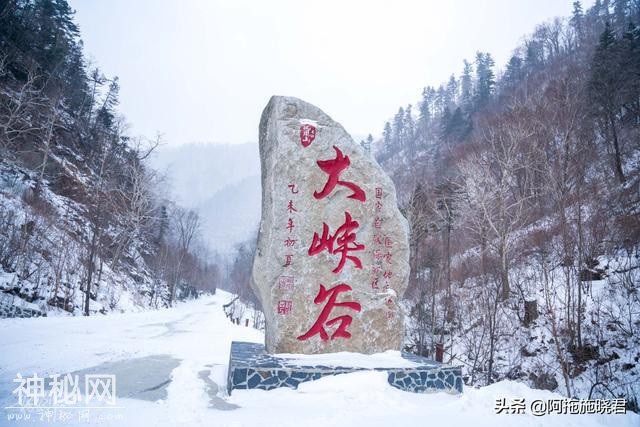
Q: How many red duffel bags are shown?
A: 0